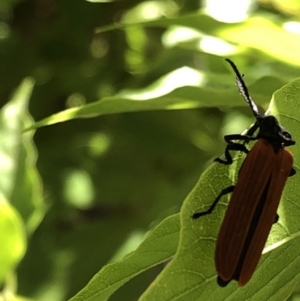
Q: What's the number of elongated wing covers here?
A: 2